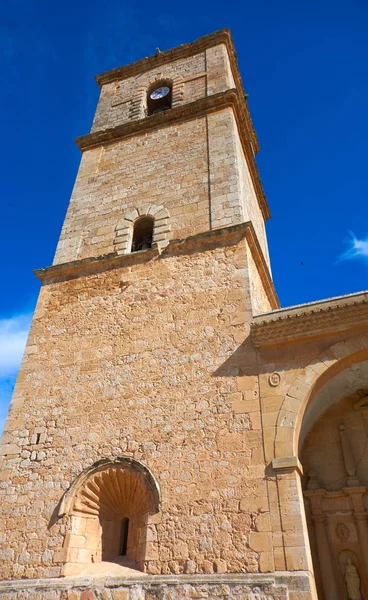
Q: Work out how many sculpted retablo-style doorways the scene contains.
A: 1